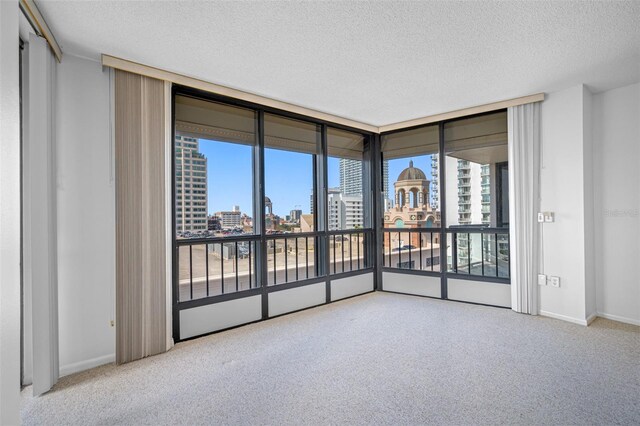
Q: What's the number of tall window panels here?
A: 5